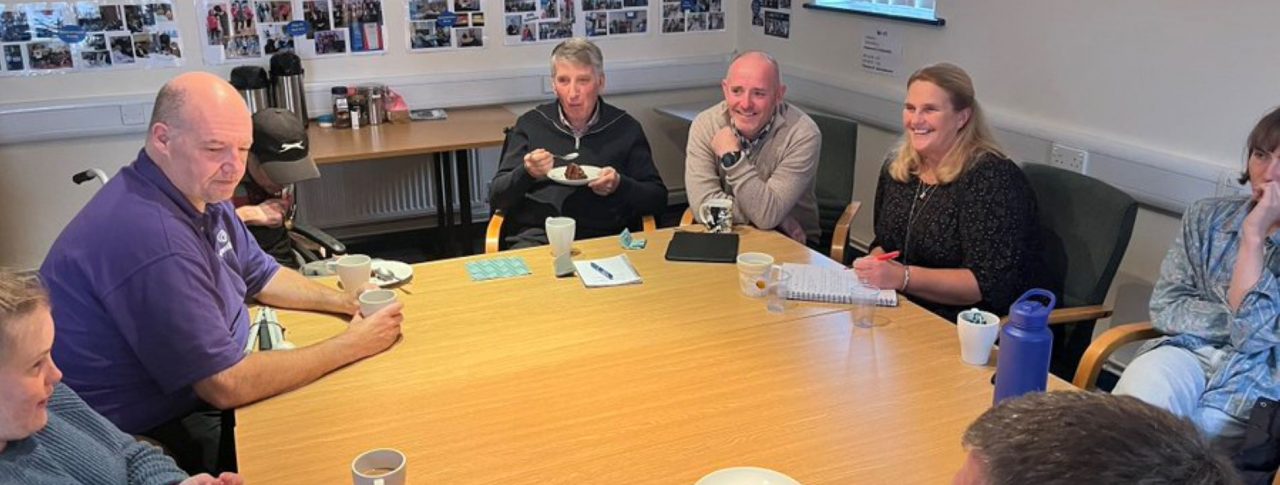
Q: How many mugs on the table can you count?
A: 7